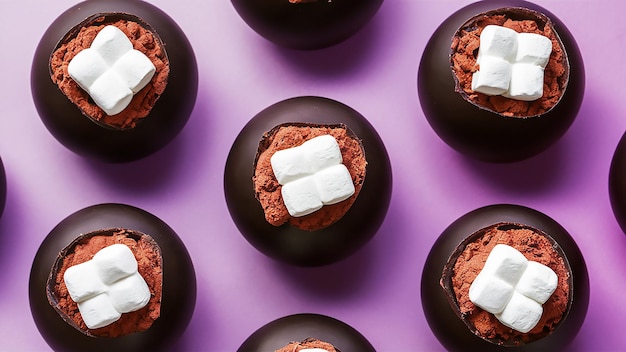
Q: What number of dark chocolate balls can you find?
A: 9